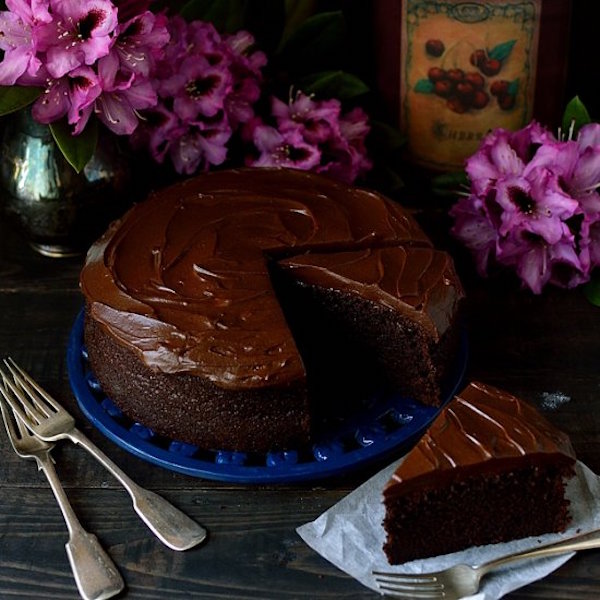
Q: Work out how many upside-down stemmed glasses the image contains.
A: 0